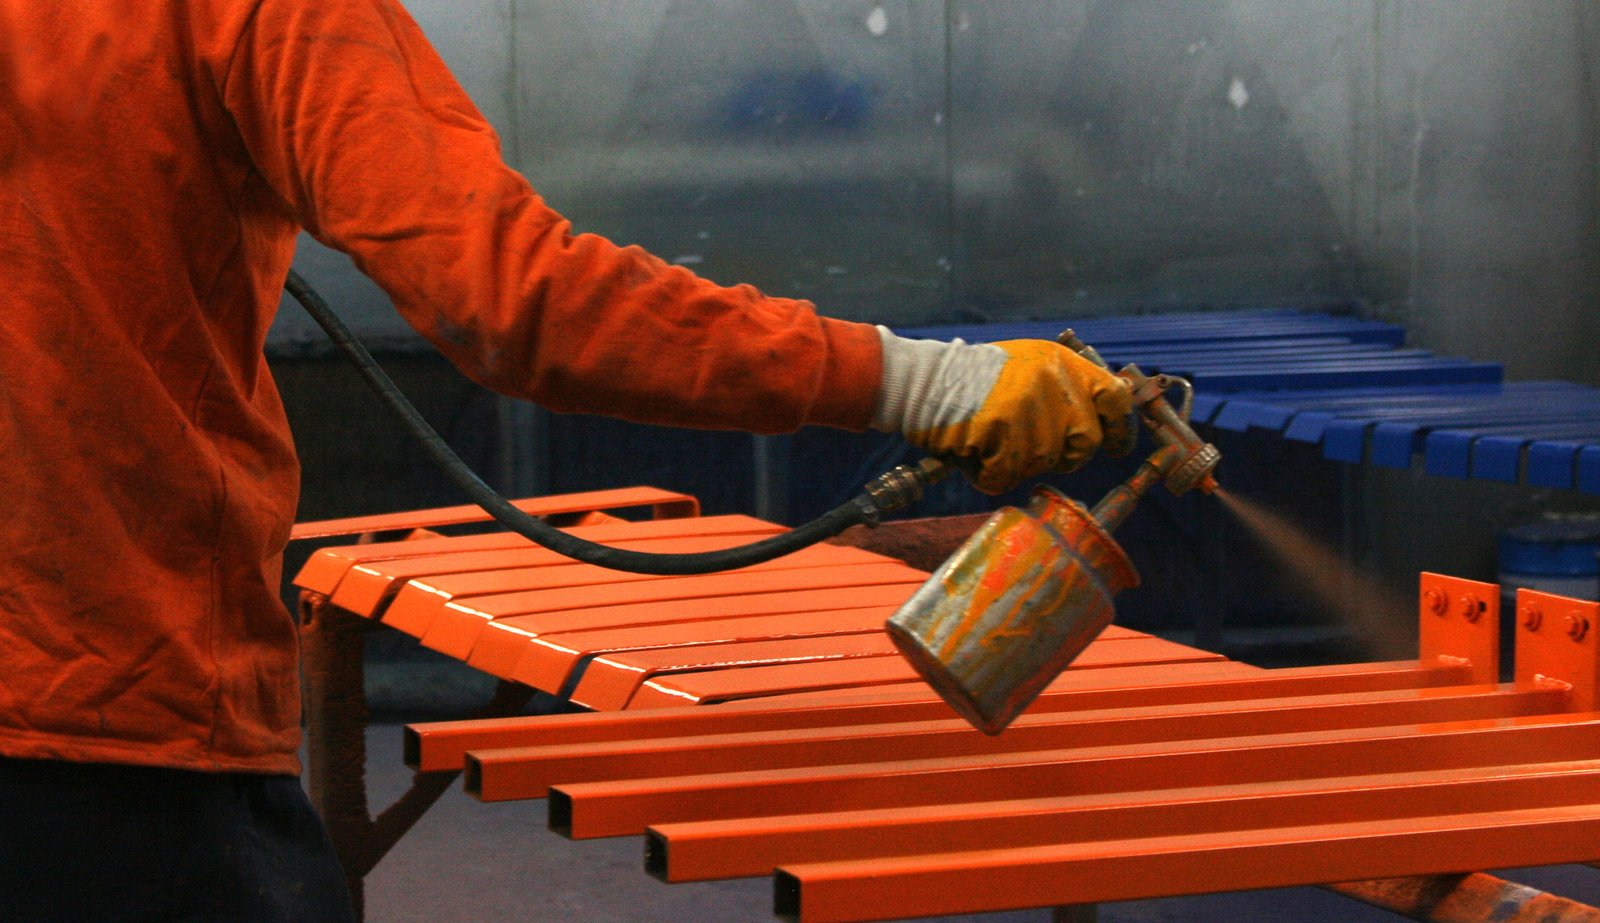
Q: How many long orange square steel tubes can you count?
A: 5